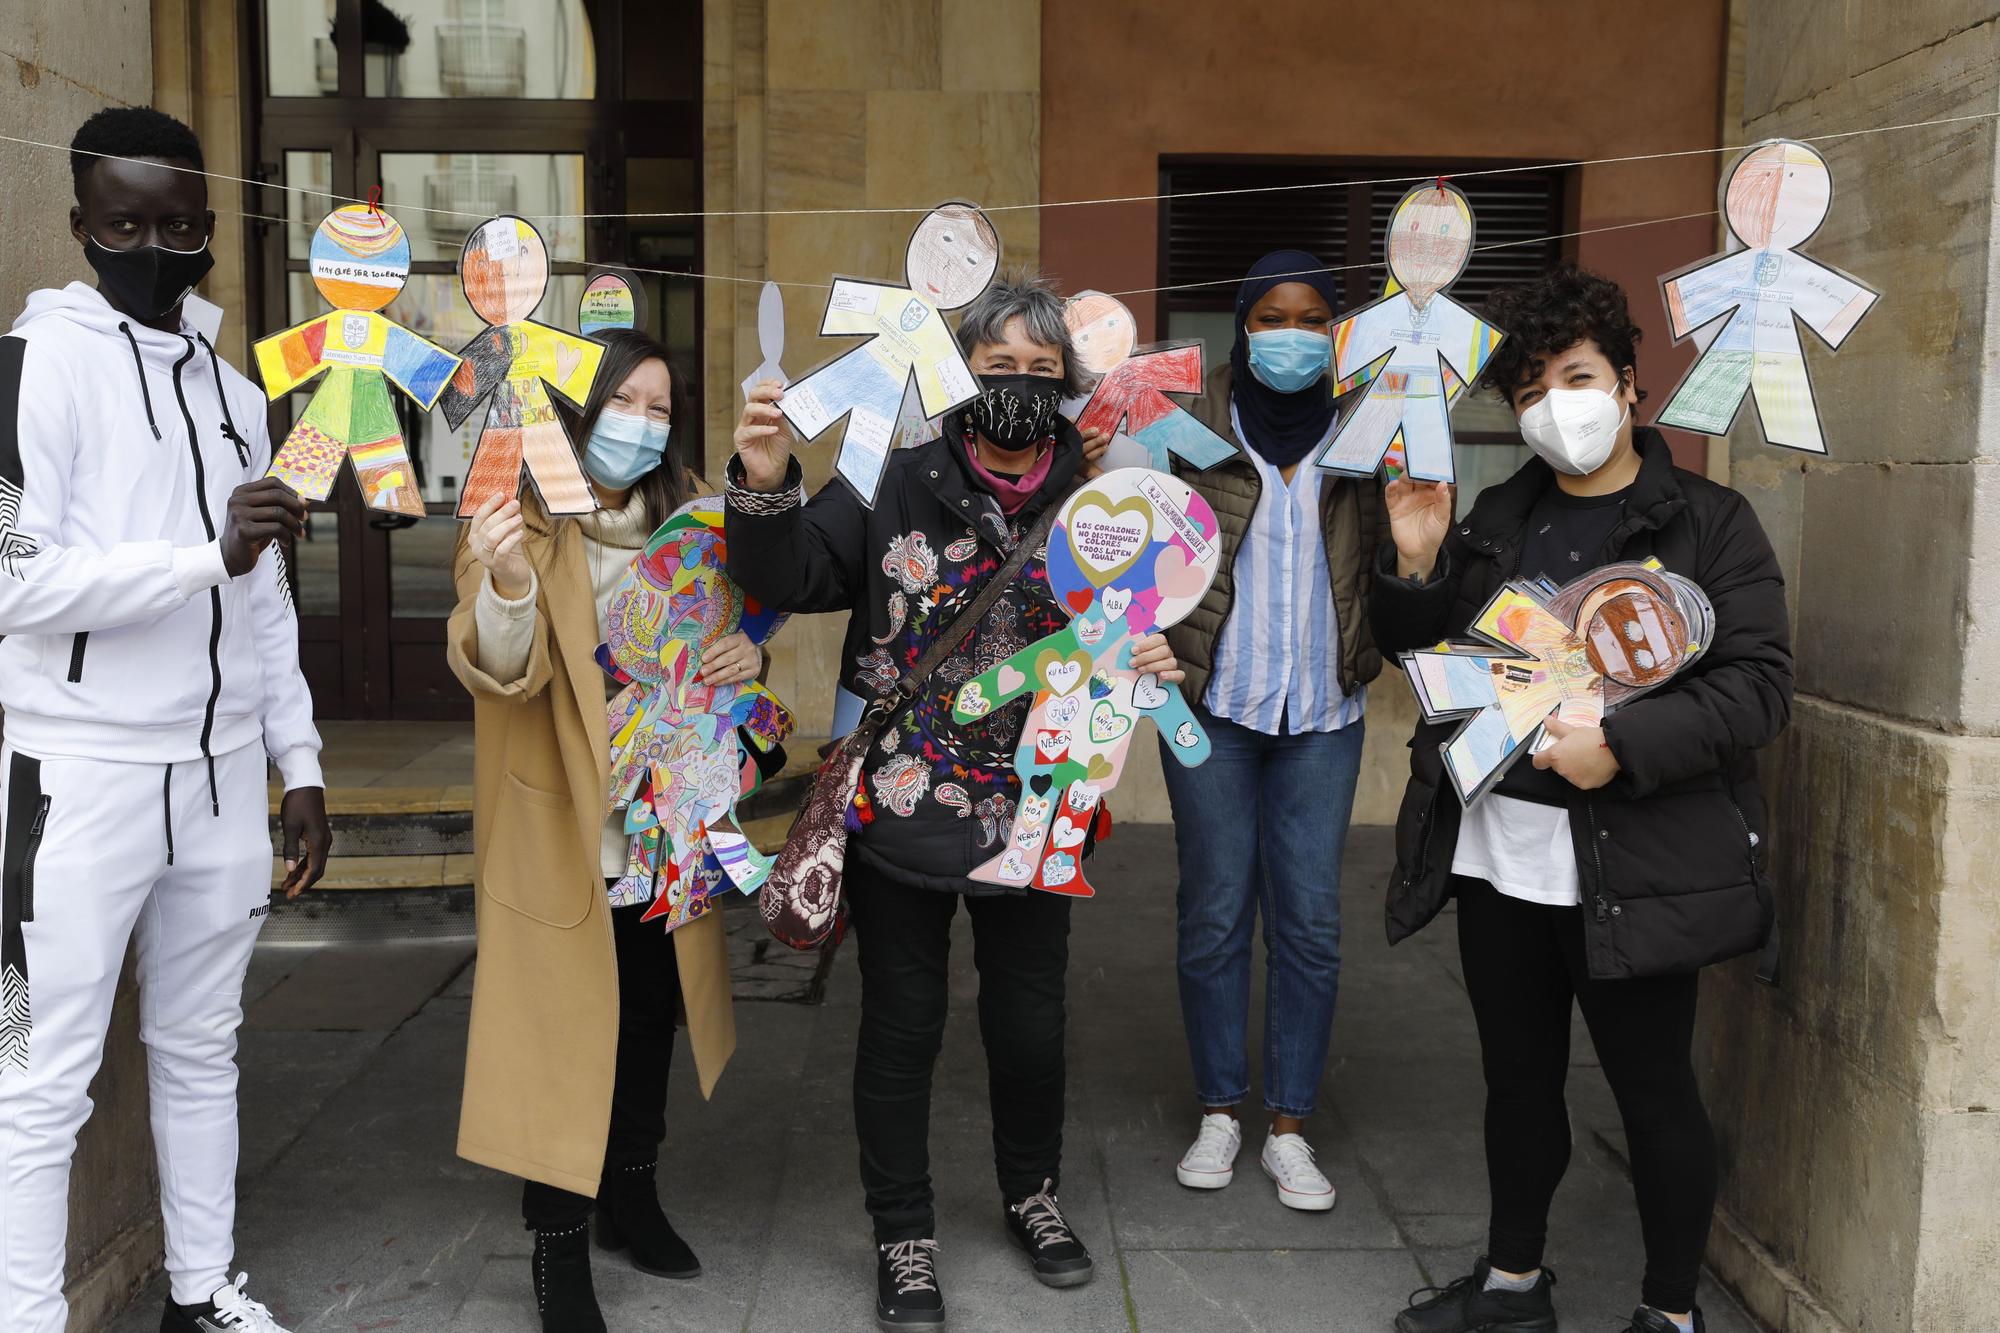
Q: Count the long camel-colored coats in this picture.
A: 1